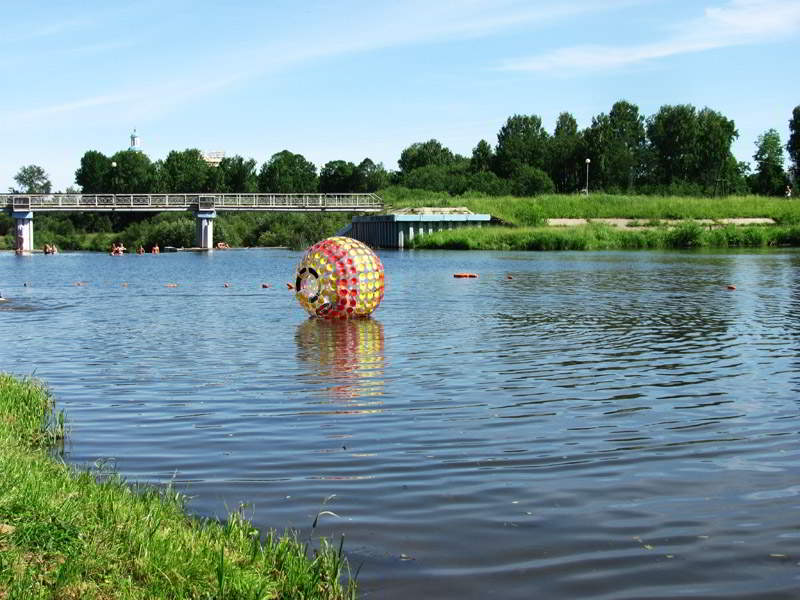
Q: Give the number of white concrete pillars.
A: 2